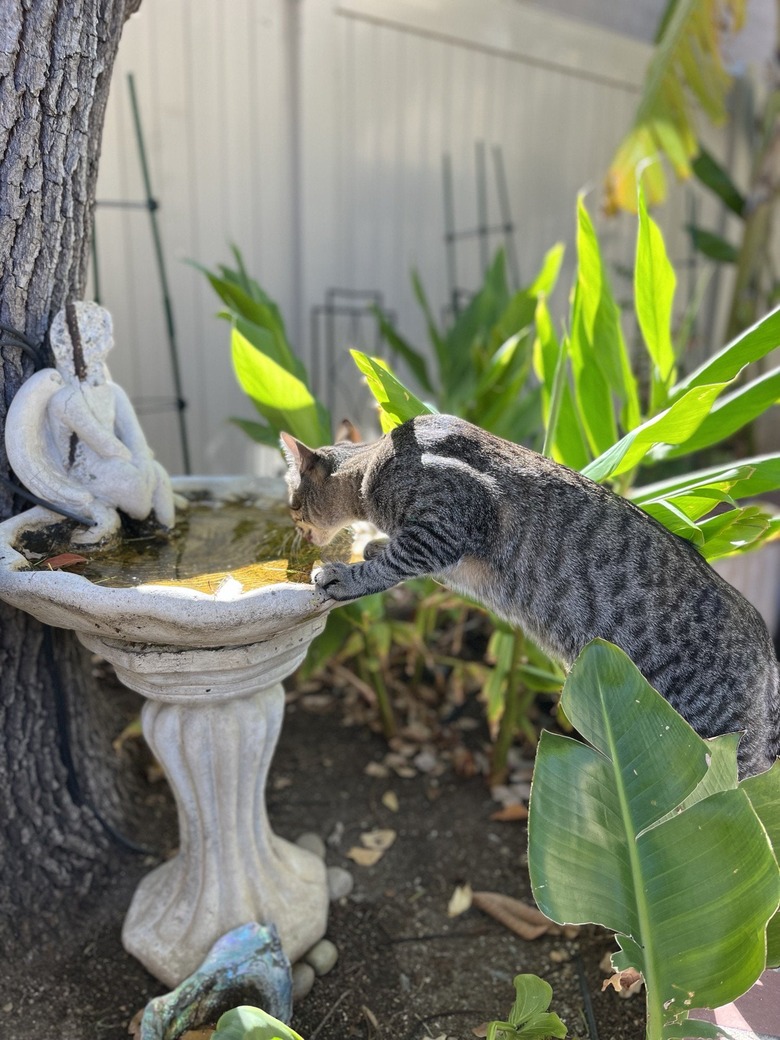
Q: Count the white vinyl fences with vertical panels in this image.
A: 1